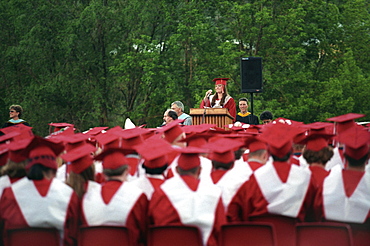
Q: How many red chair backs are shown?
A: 5